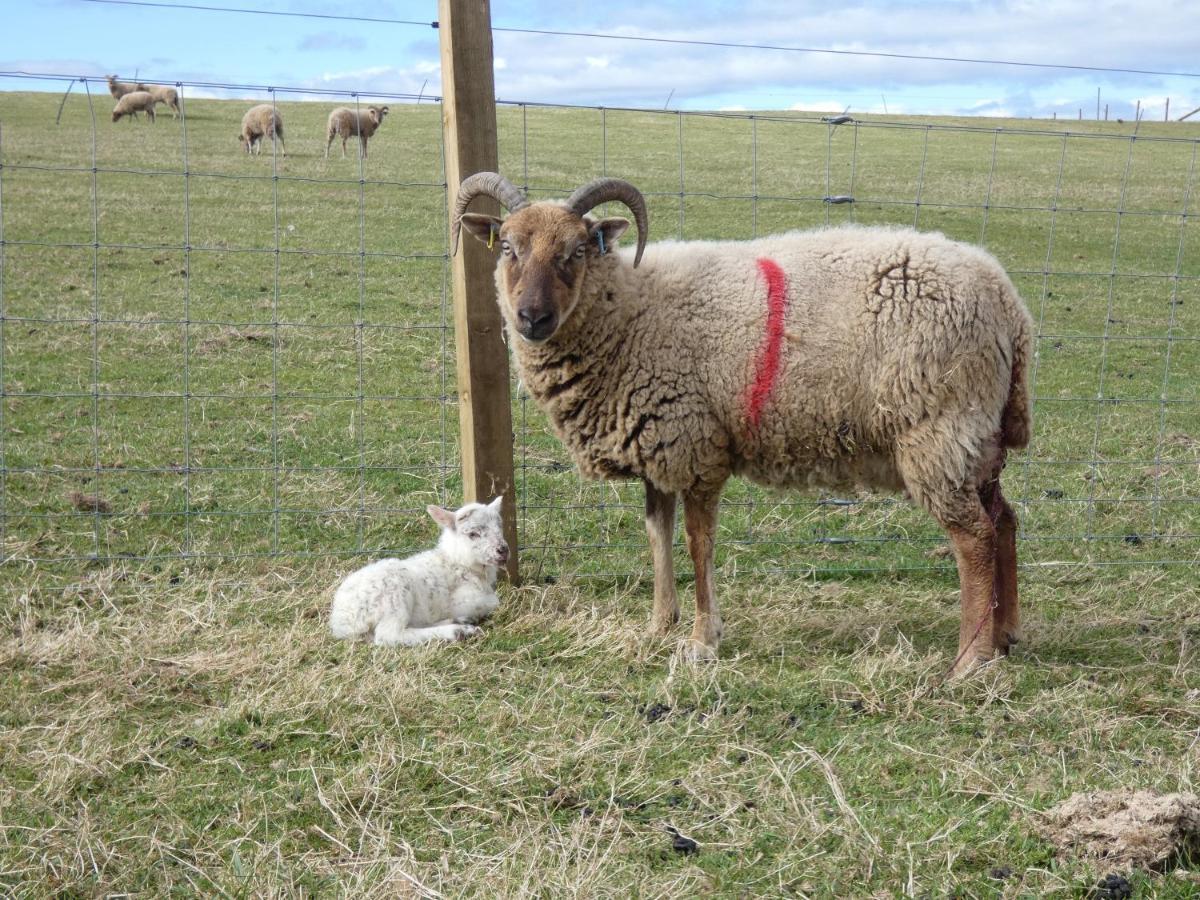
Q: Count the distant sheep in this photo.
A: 5